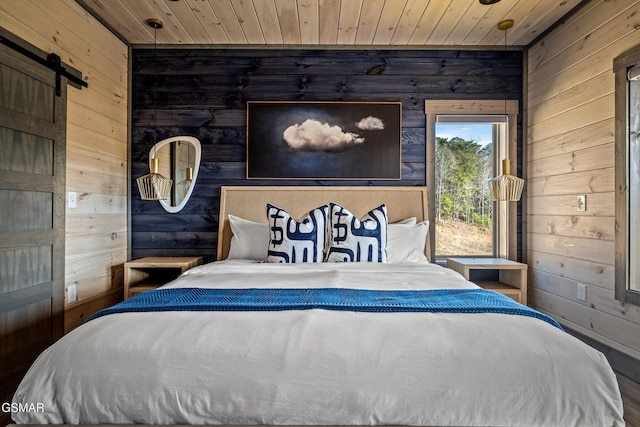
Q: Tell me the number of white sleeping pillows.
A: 3